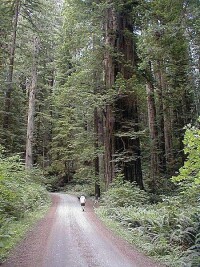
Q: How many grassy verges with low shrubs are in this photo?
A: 2